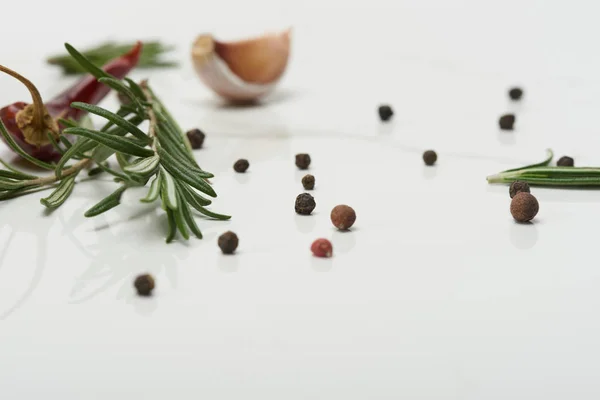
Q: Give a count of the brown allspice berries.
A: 2